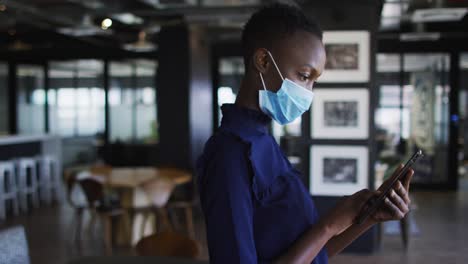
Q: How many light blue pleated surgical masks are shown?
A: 1